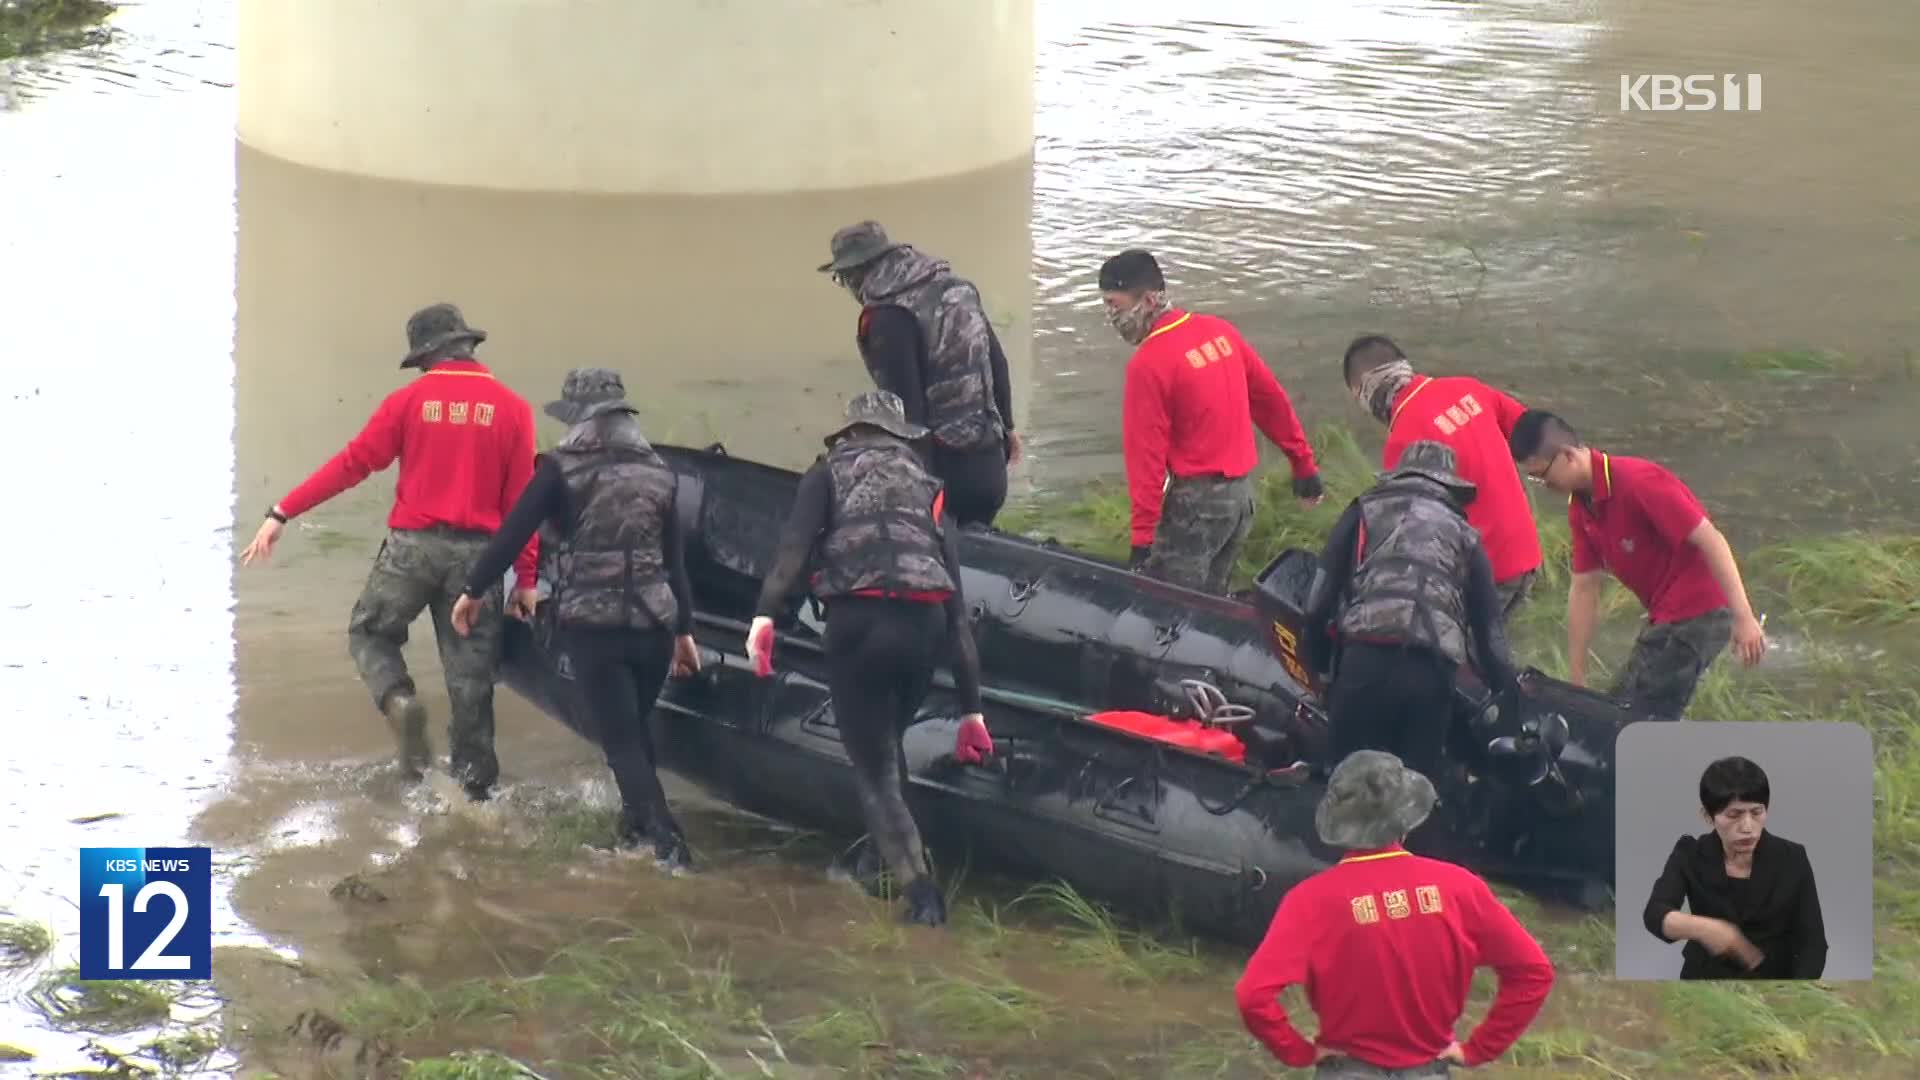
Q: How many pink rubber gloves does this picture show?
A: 2